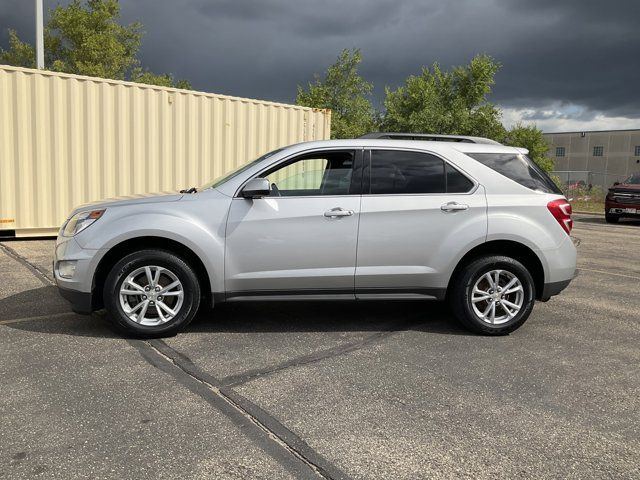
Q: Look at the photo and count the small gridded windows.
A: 3